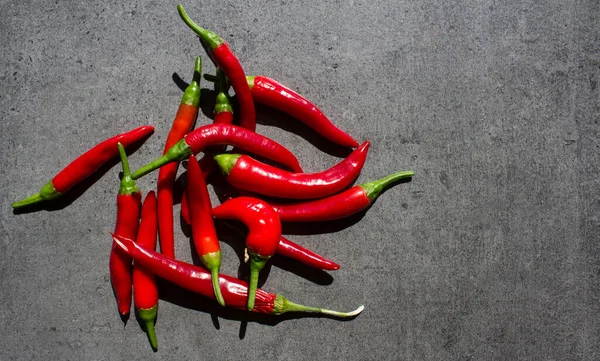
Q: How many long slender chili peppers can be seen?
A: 14